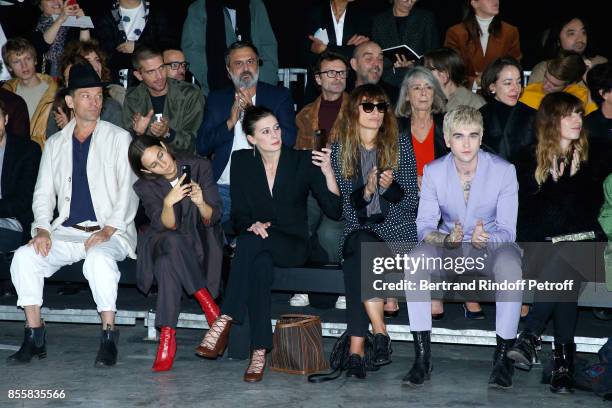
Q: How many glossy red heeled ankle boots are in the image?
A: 2